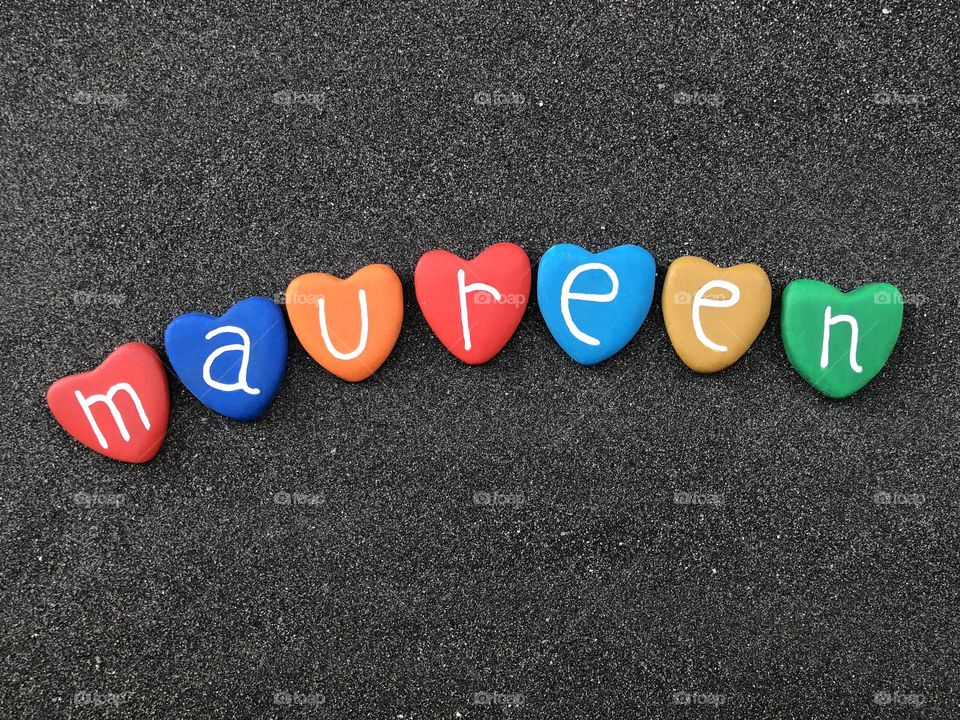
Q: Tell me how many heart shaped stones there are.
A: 7